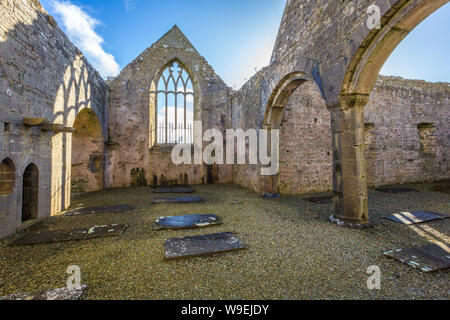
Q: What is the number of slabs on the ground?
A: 11